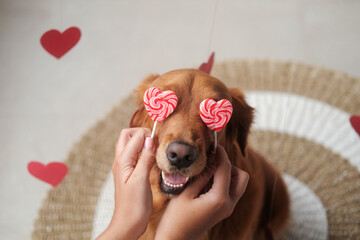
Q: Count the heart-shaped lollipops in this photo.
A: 2